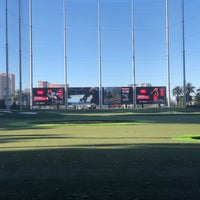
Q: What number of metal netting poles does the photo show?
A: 8